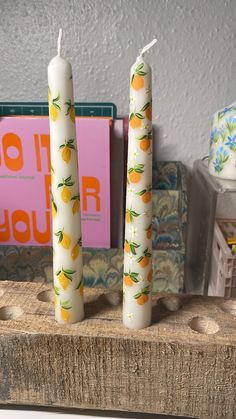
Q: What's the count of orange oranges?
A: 13